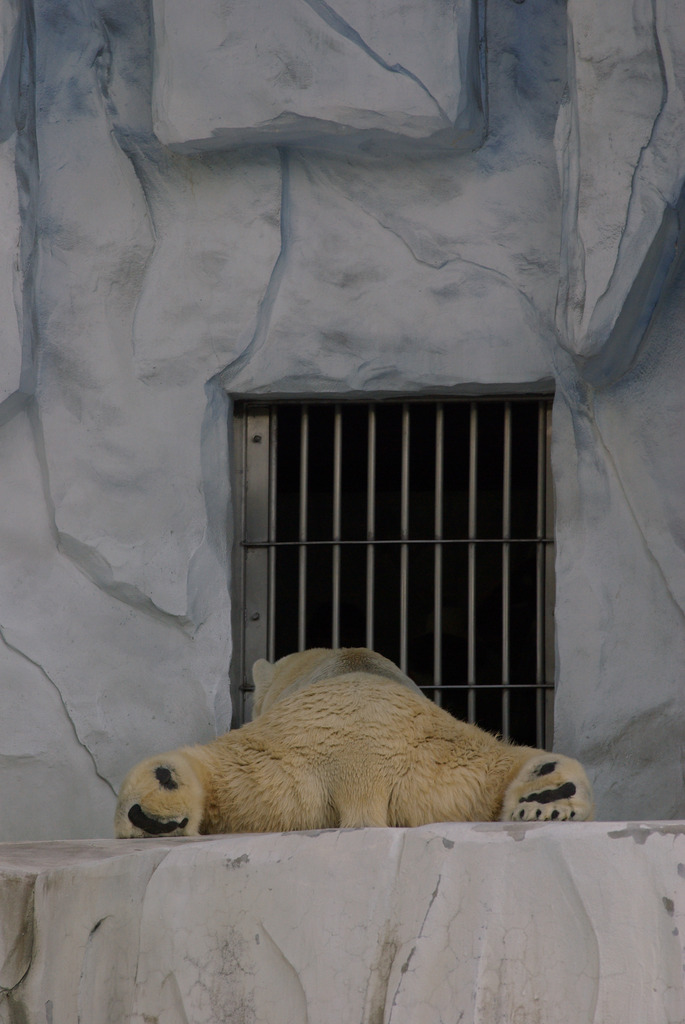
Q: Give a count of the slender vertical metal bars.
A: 9